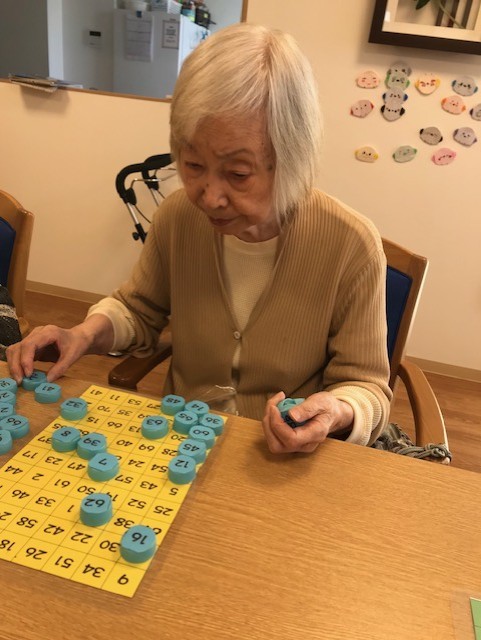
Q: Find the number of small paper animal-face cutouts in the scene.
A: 15